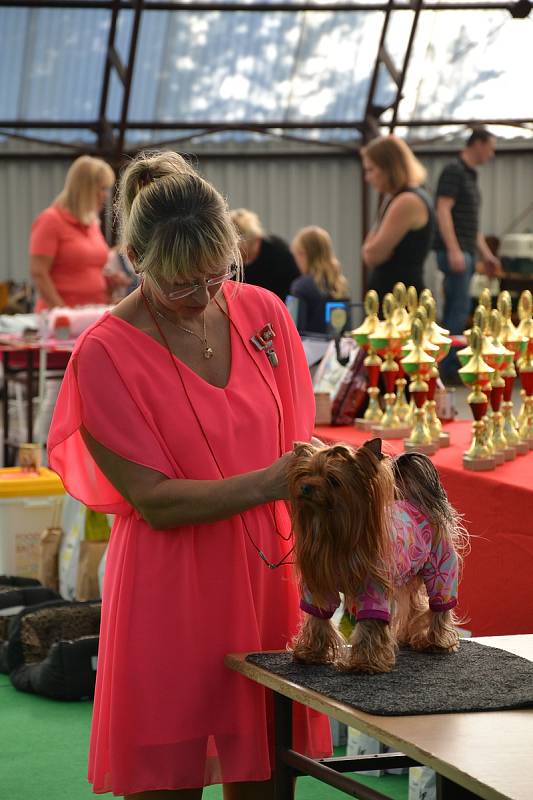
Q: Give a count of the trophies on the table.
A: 14